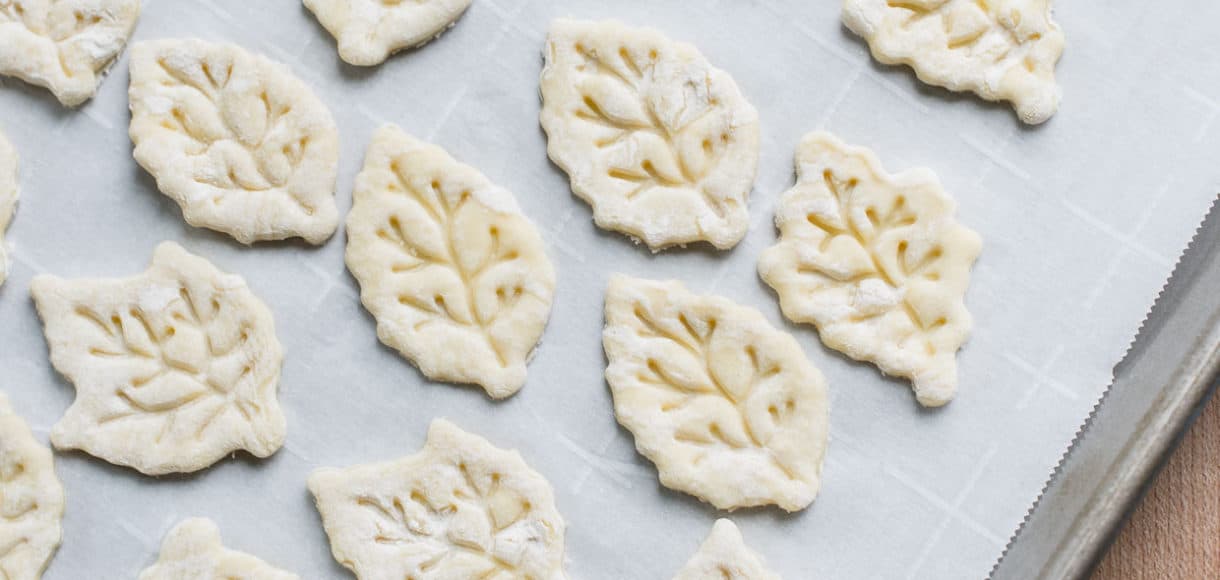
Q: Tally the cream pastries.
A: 14